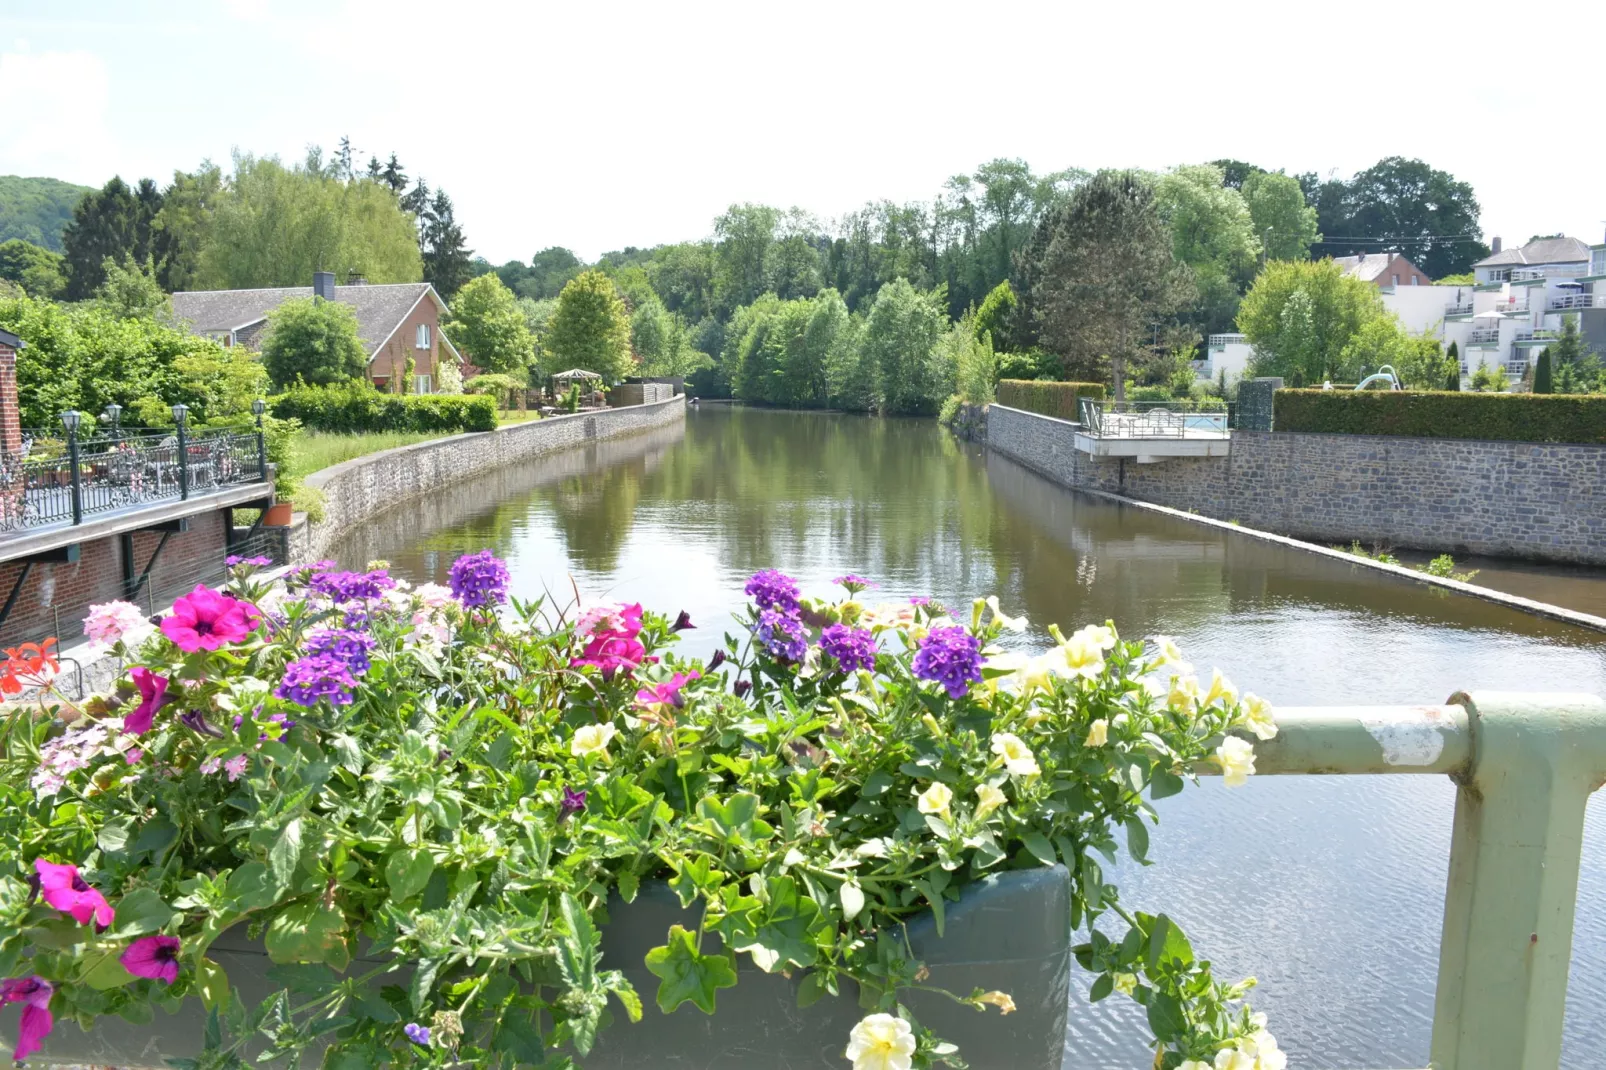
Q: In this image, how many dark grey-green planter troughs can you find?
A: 1